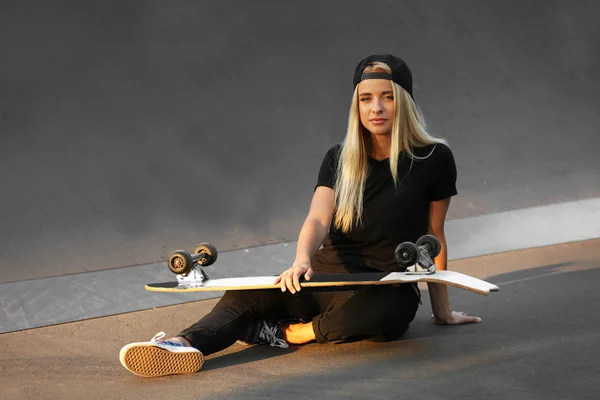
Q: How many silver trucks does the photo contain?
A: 2